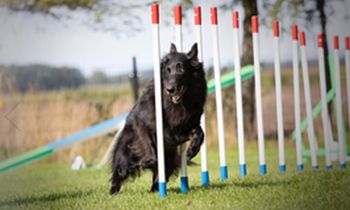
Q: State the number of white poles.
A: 12